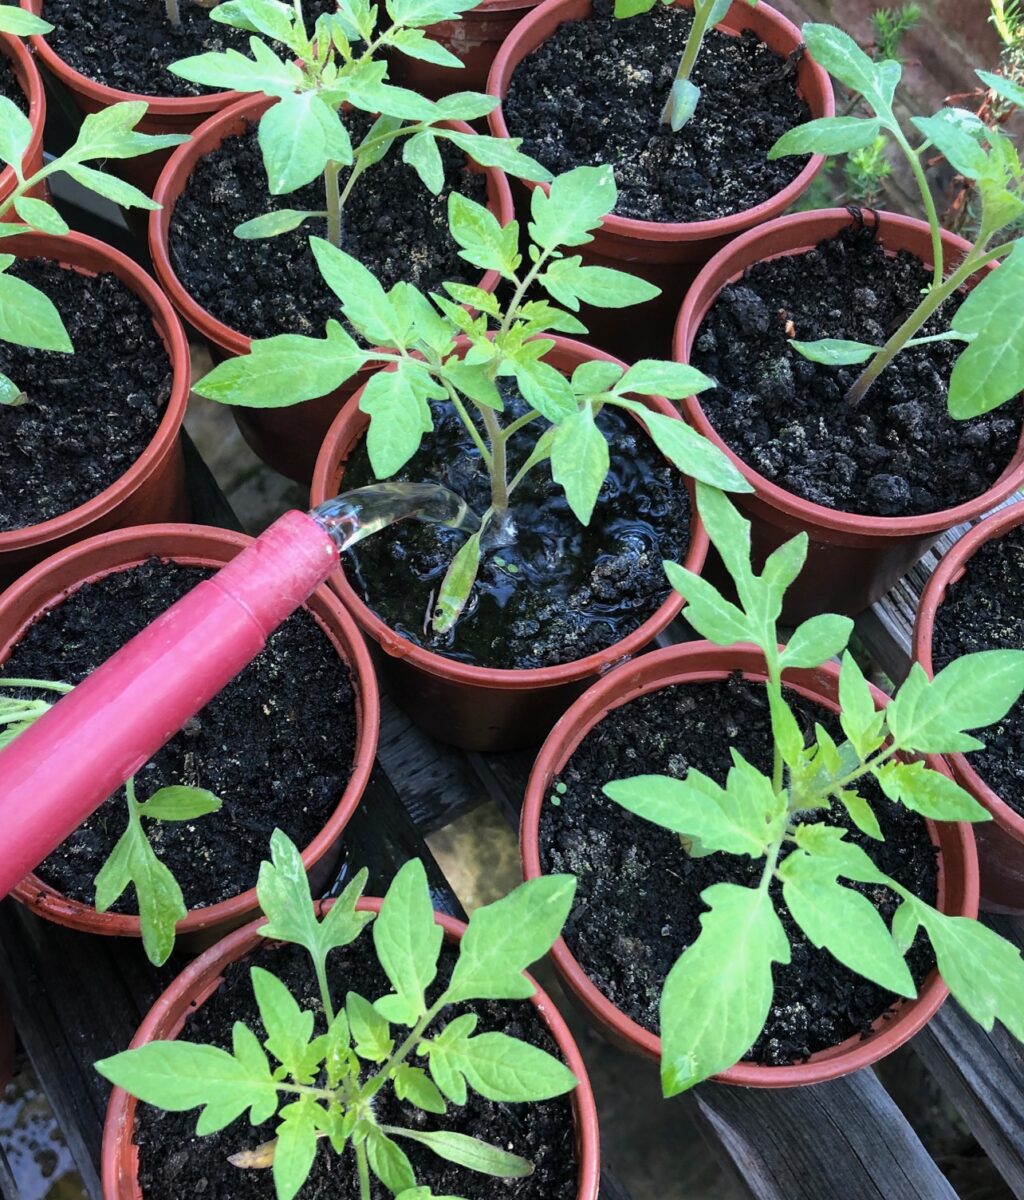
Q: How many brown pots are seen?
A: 12